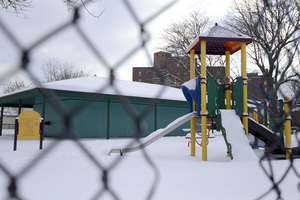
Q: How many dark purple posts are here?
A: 2